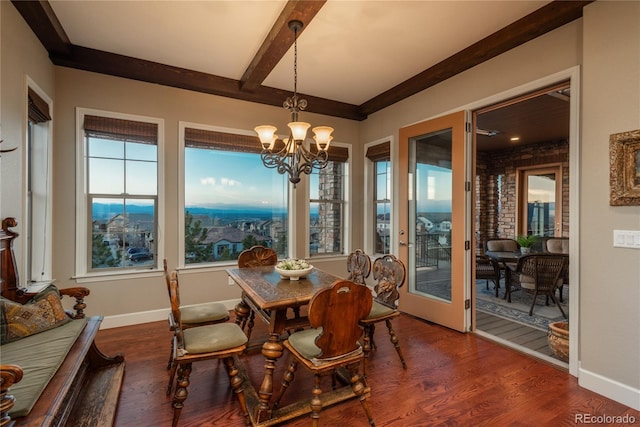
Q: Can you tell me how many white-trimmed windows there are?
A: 5